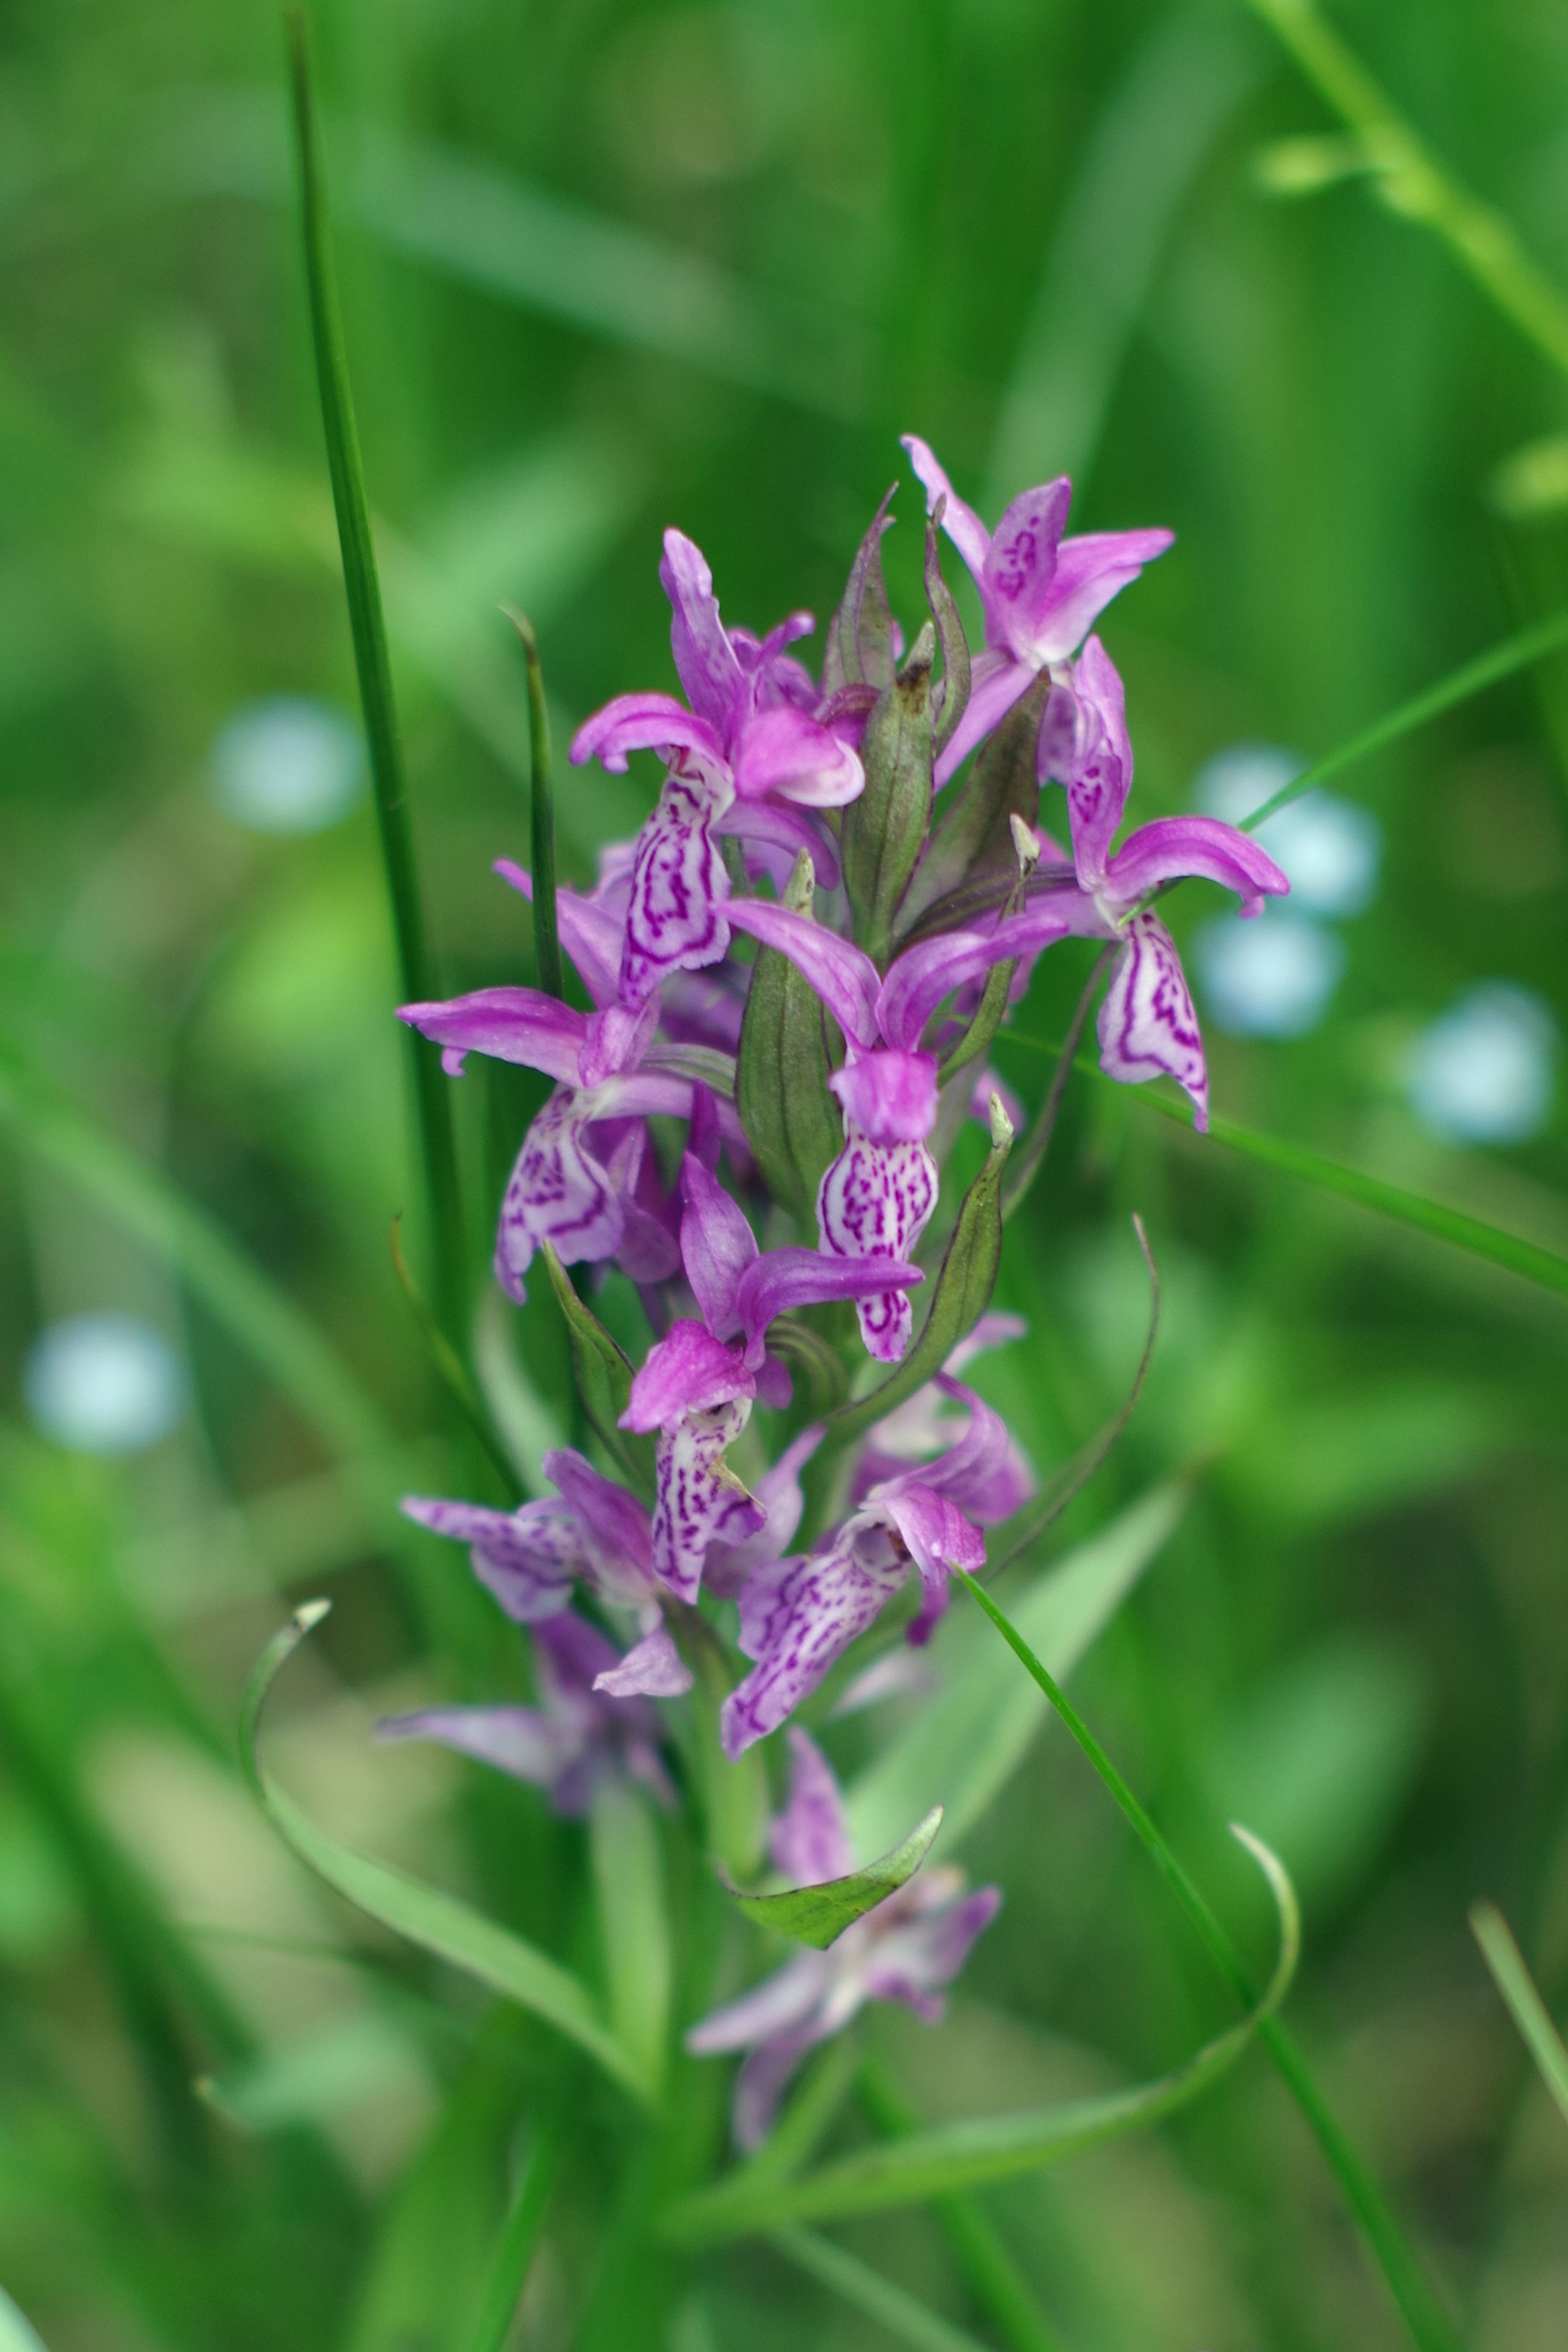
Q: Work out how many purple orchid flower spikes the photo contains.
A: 1